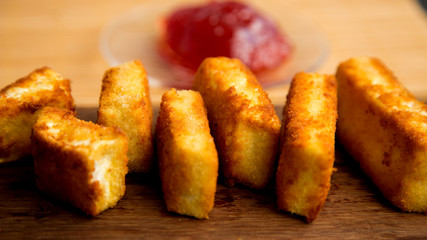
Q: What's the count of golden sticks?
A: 7